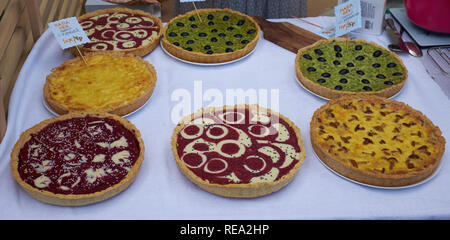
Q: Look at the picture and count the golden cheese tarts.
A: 2